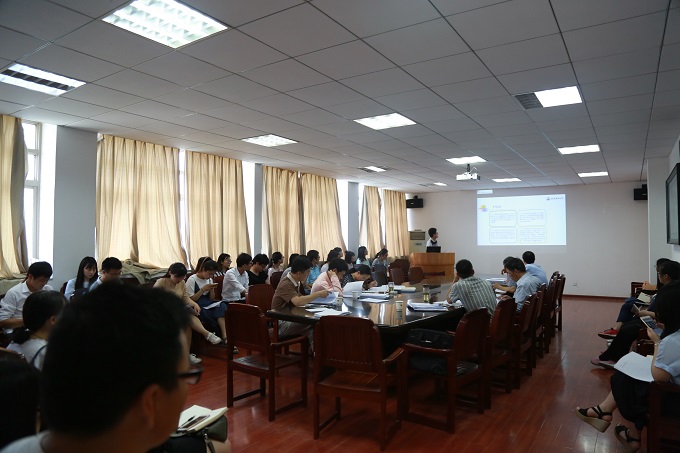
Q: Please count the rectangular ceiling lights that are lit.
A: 11